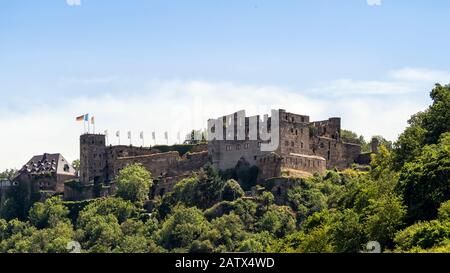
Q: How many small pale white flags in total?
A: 7